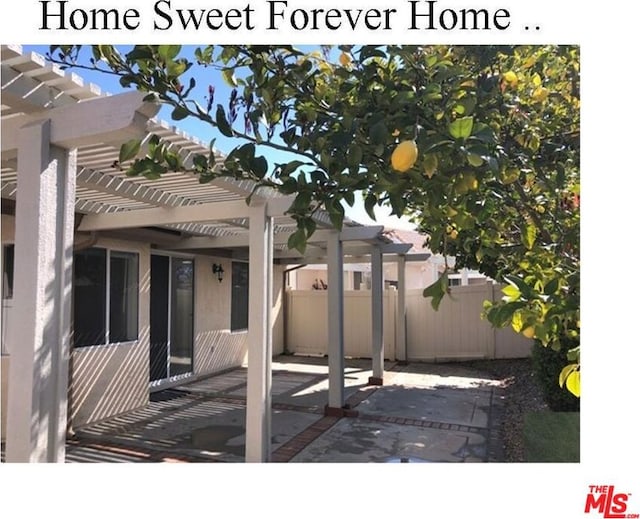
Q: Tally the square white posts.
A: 5